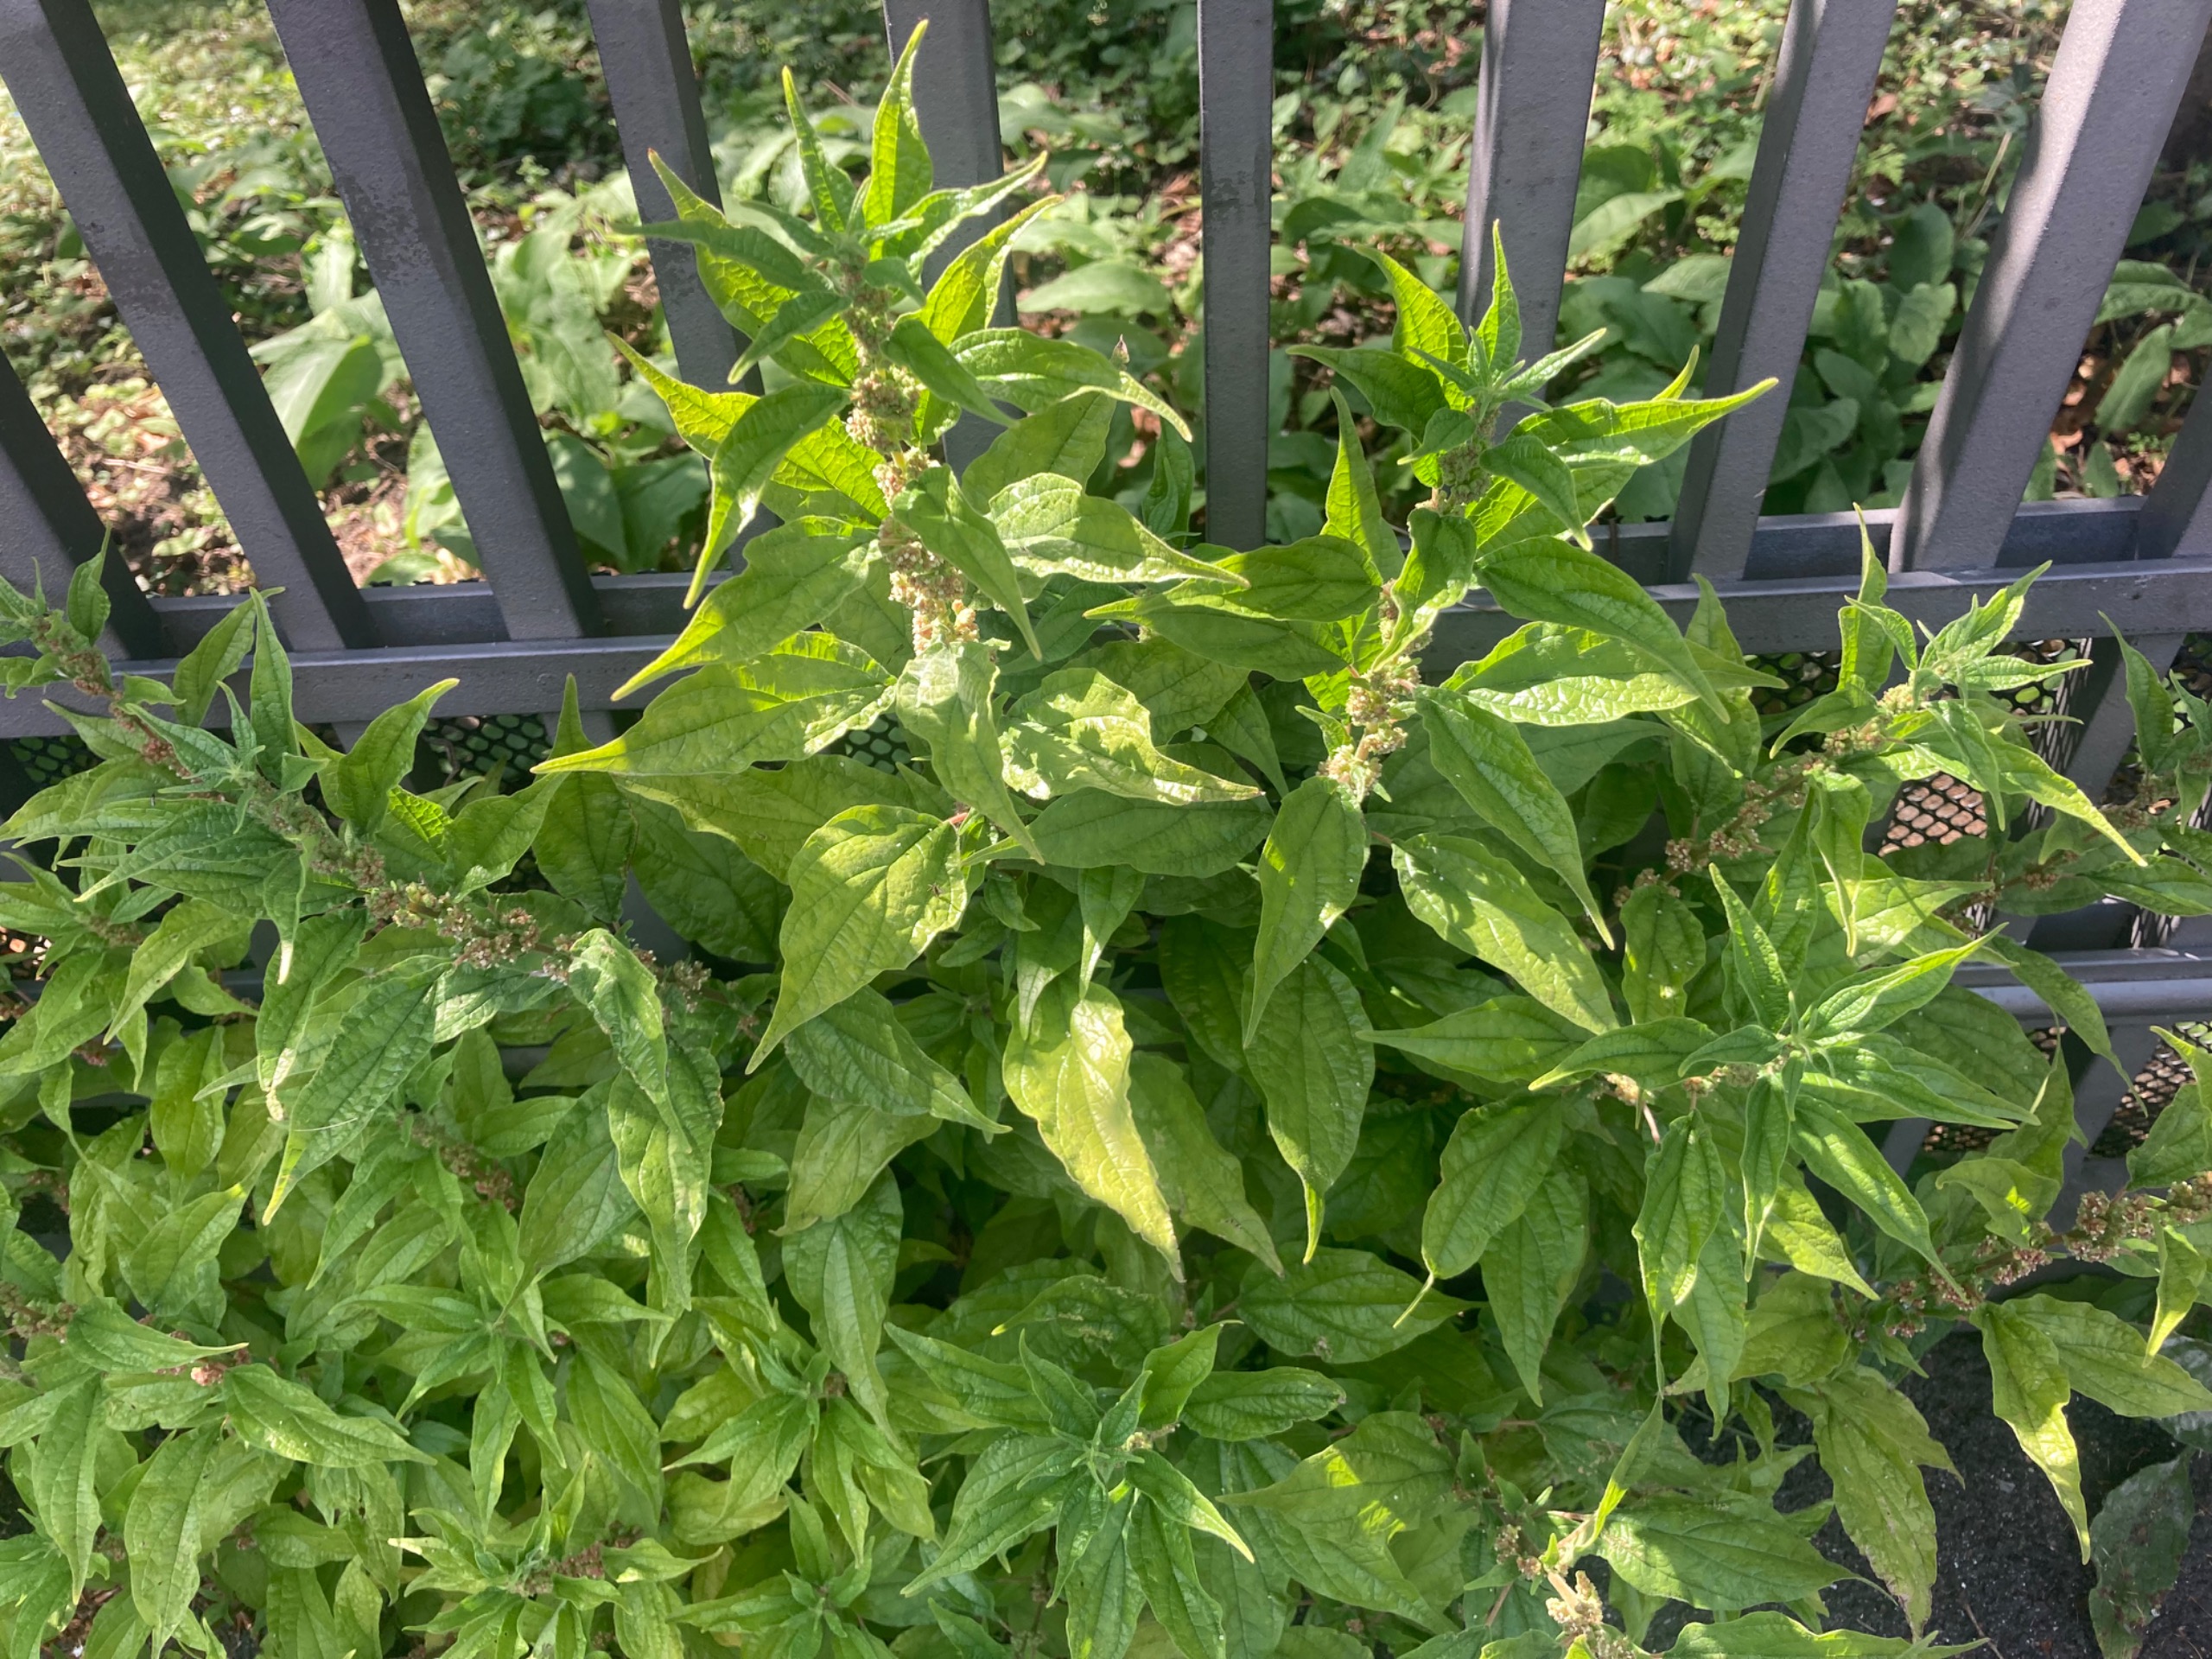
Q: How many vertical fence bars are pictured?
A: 10